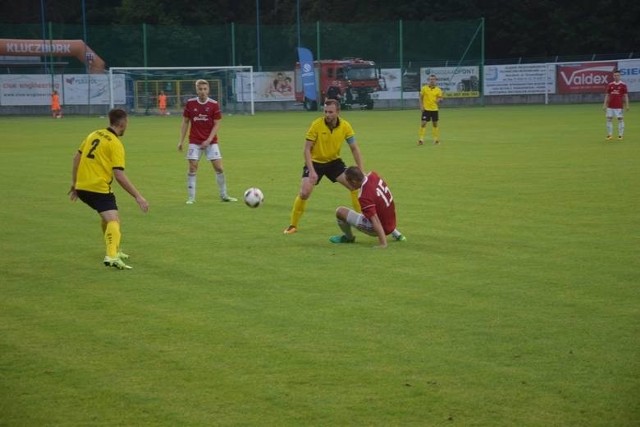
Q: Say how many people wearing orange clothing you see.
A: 2